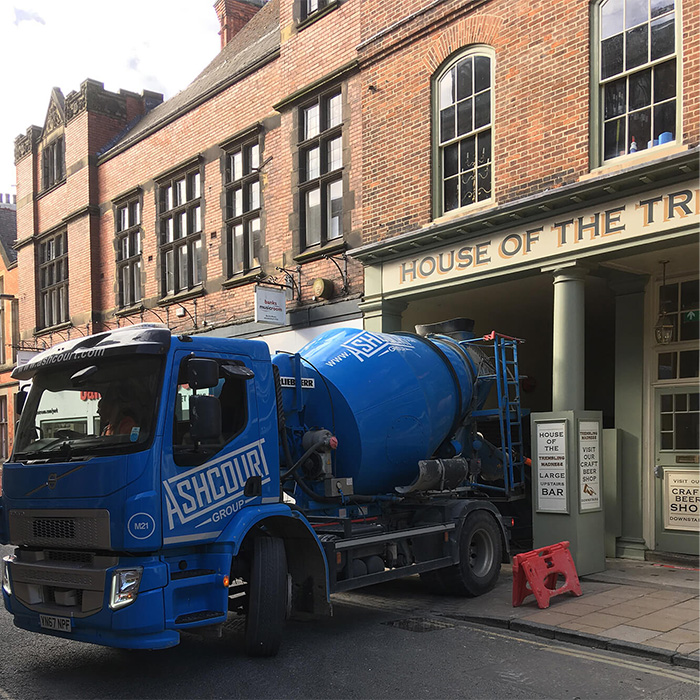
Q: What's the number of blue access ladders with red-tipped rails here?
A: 1